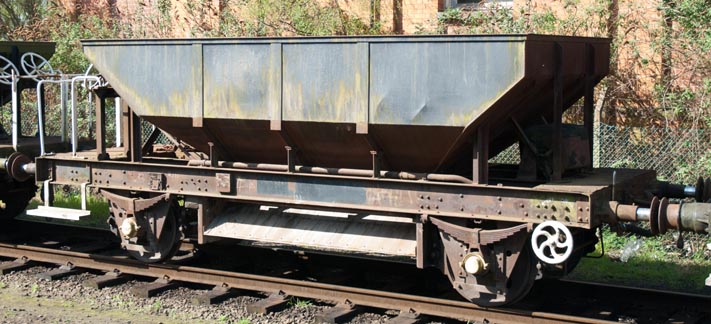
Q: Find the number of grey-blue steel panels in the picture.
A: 4